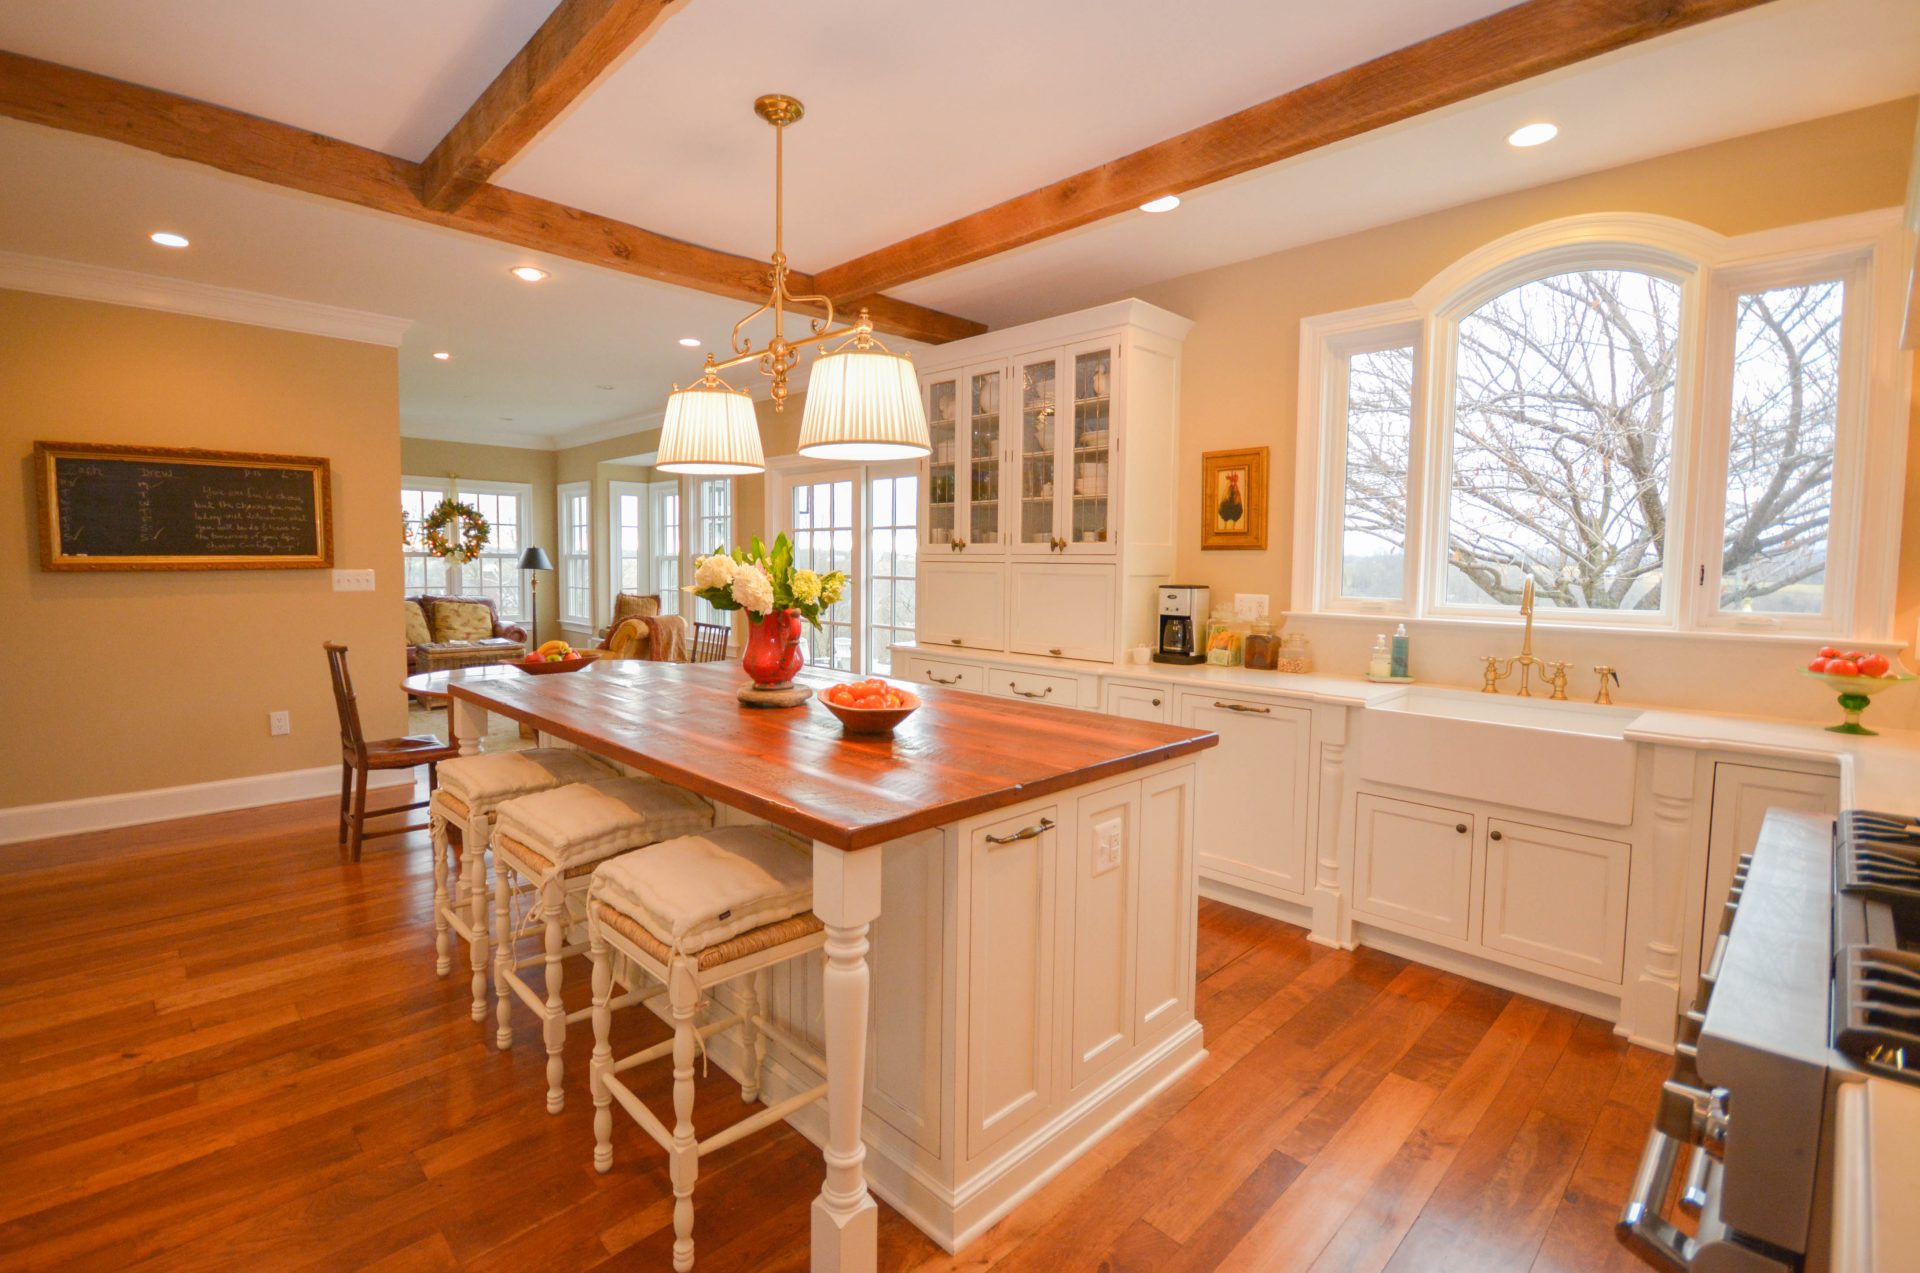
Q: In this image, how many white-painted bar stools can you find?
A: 3